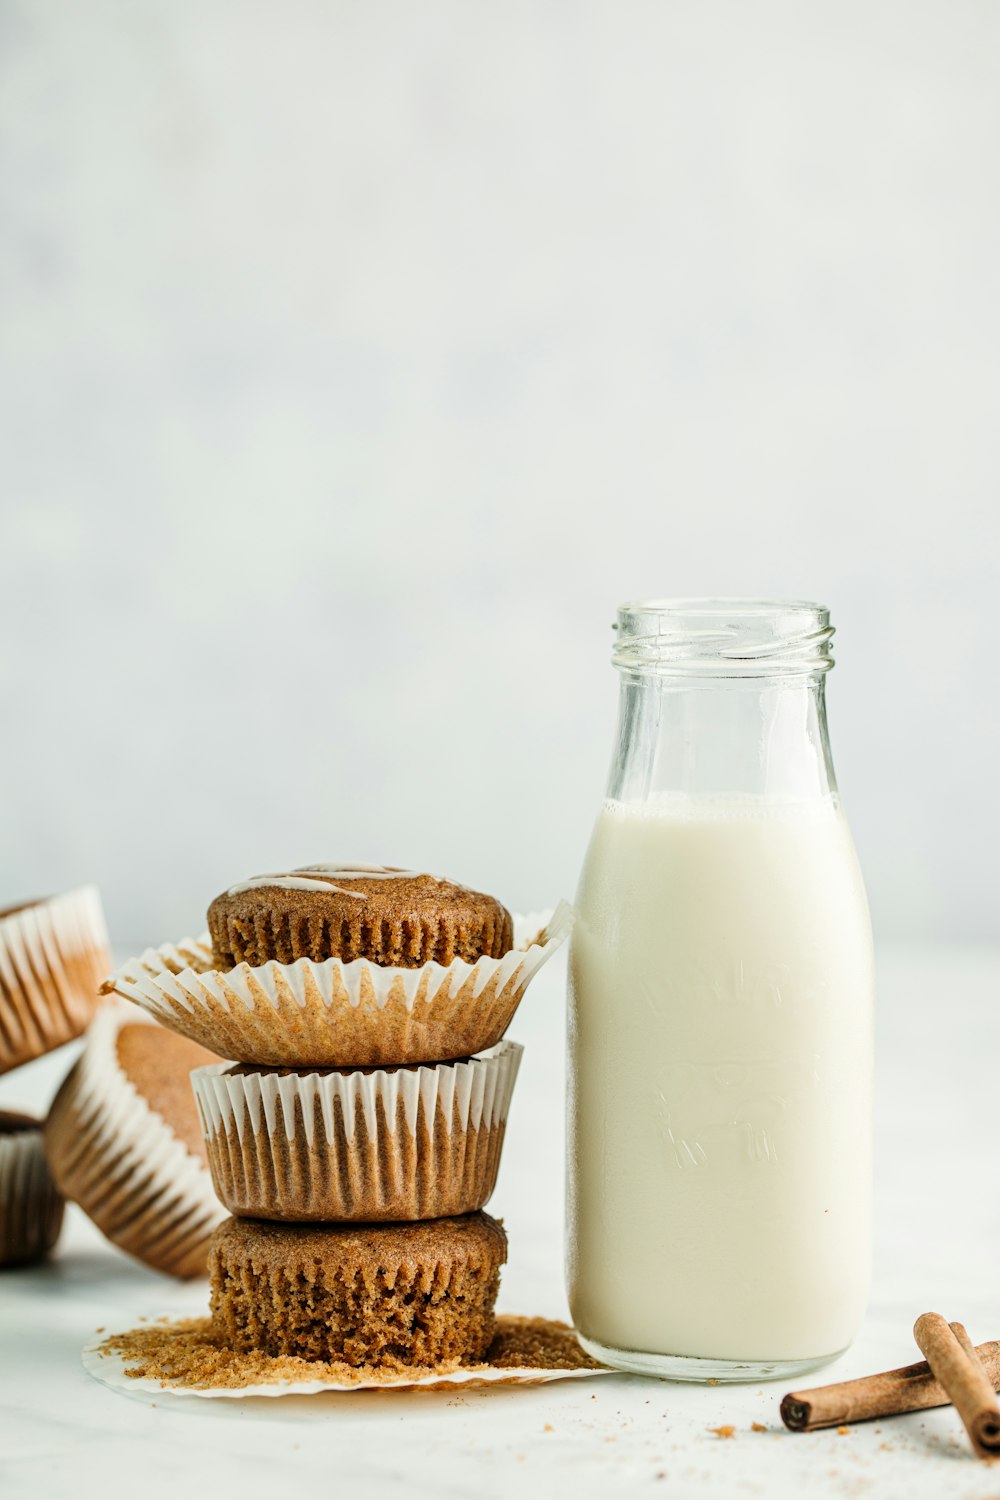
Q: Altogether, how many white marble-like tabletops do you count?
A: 1